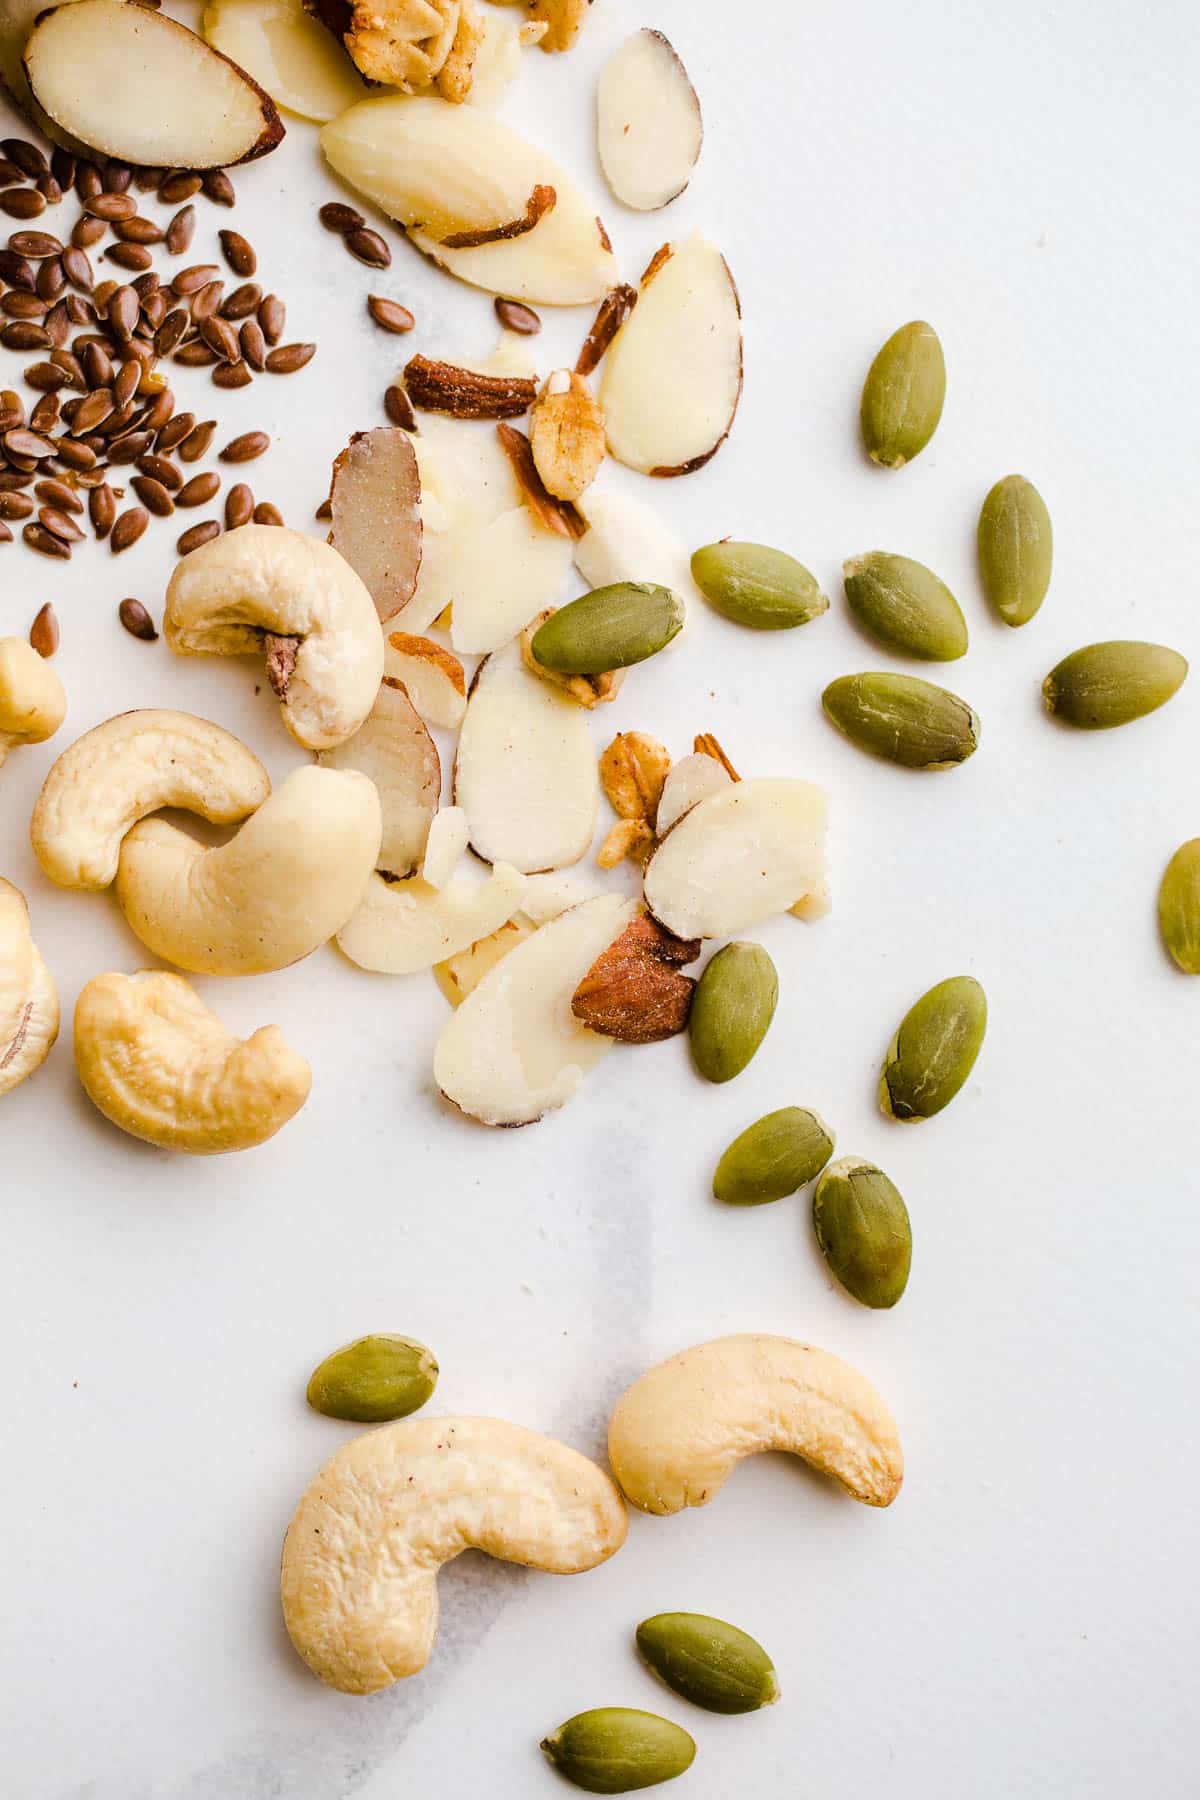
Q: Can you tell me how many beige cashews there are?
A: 8